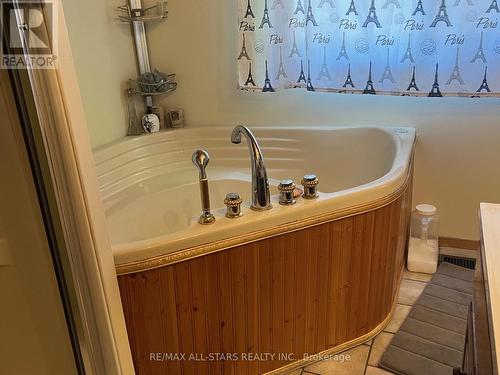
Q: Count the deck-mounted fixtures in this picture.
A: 5